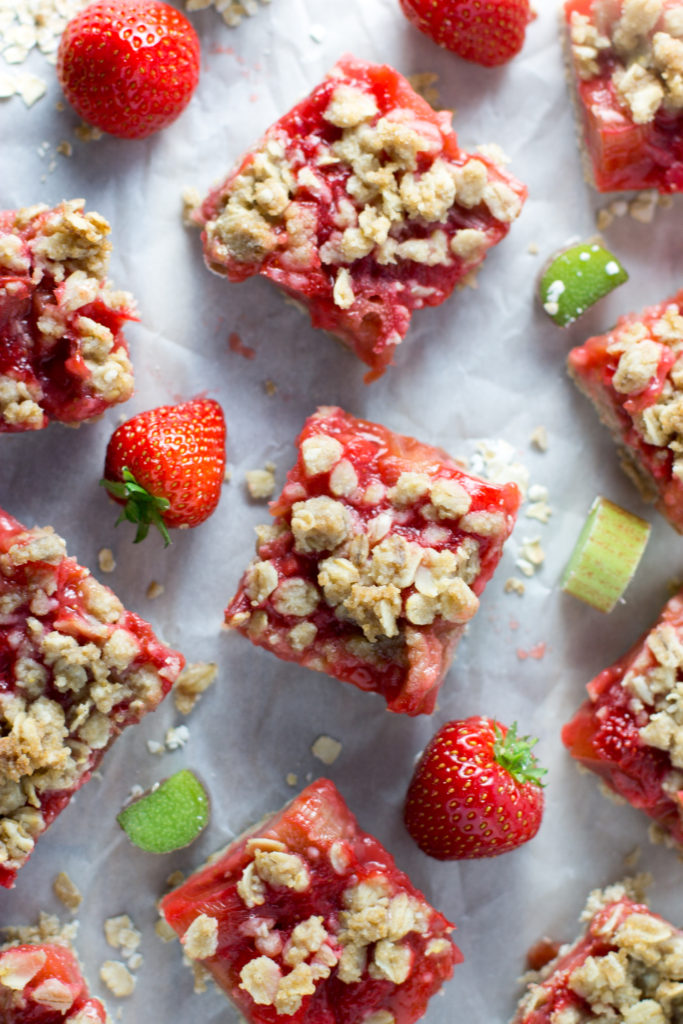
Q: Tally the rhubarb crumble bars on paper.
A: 10